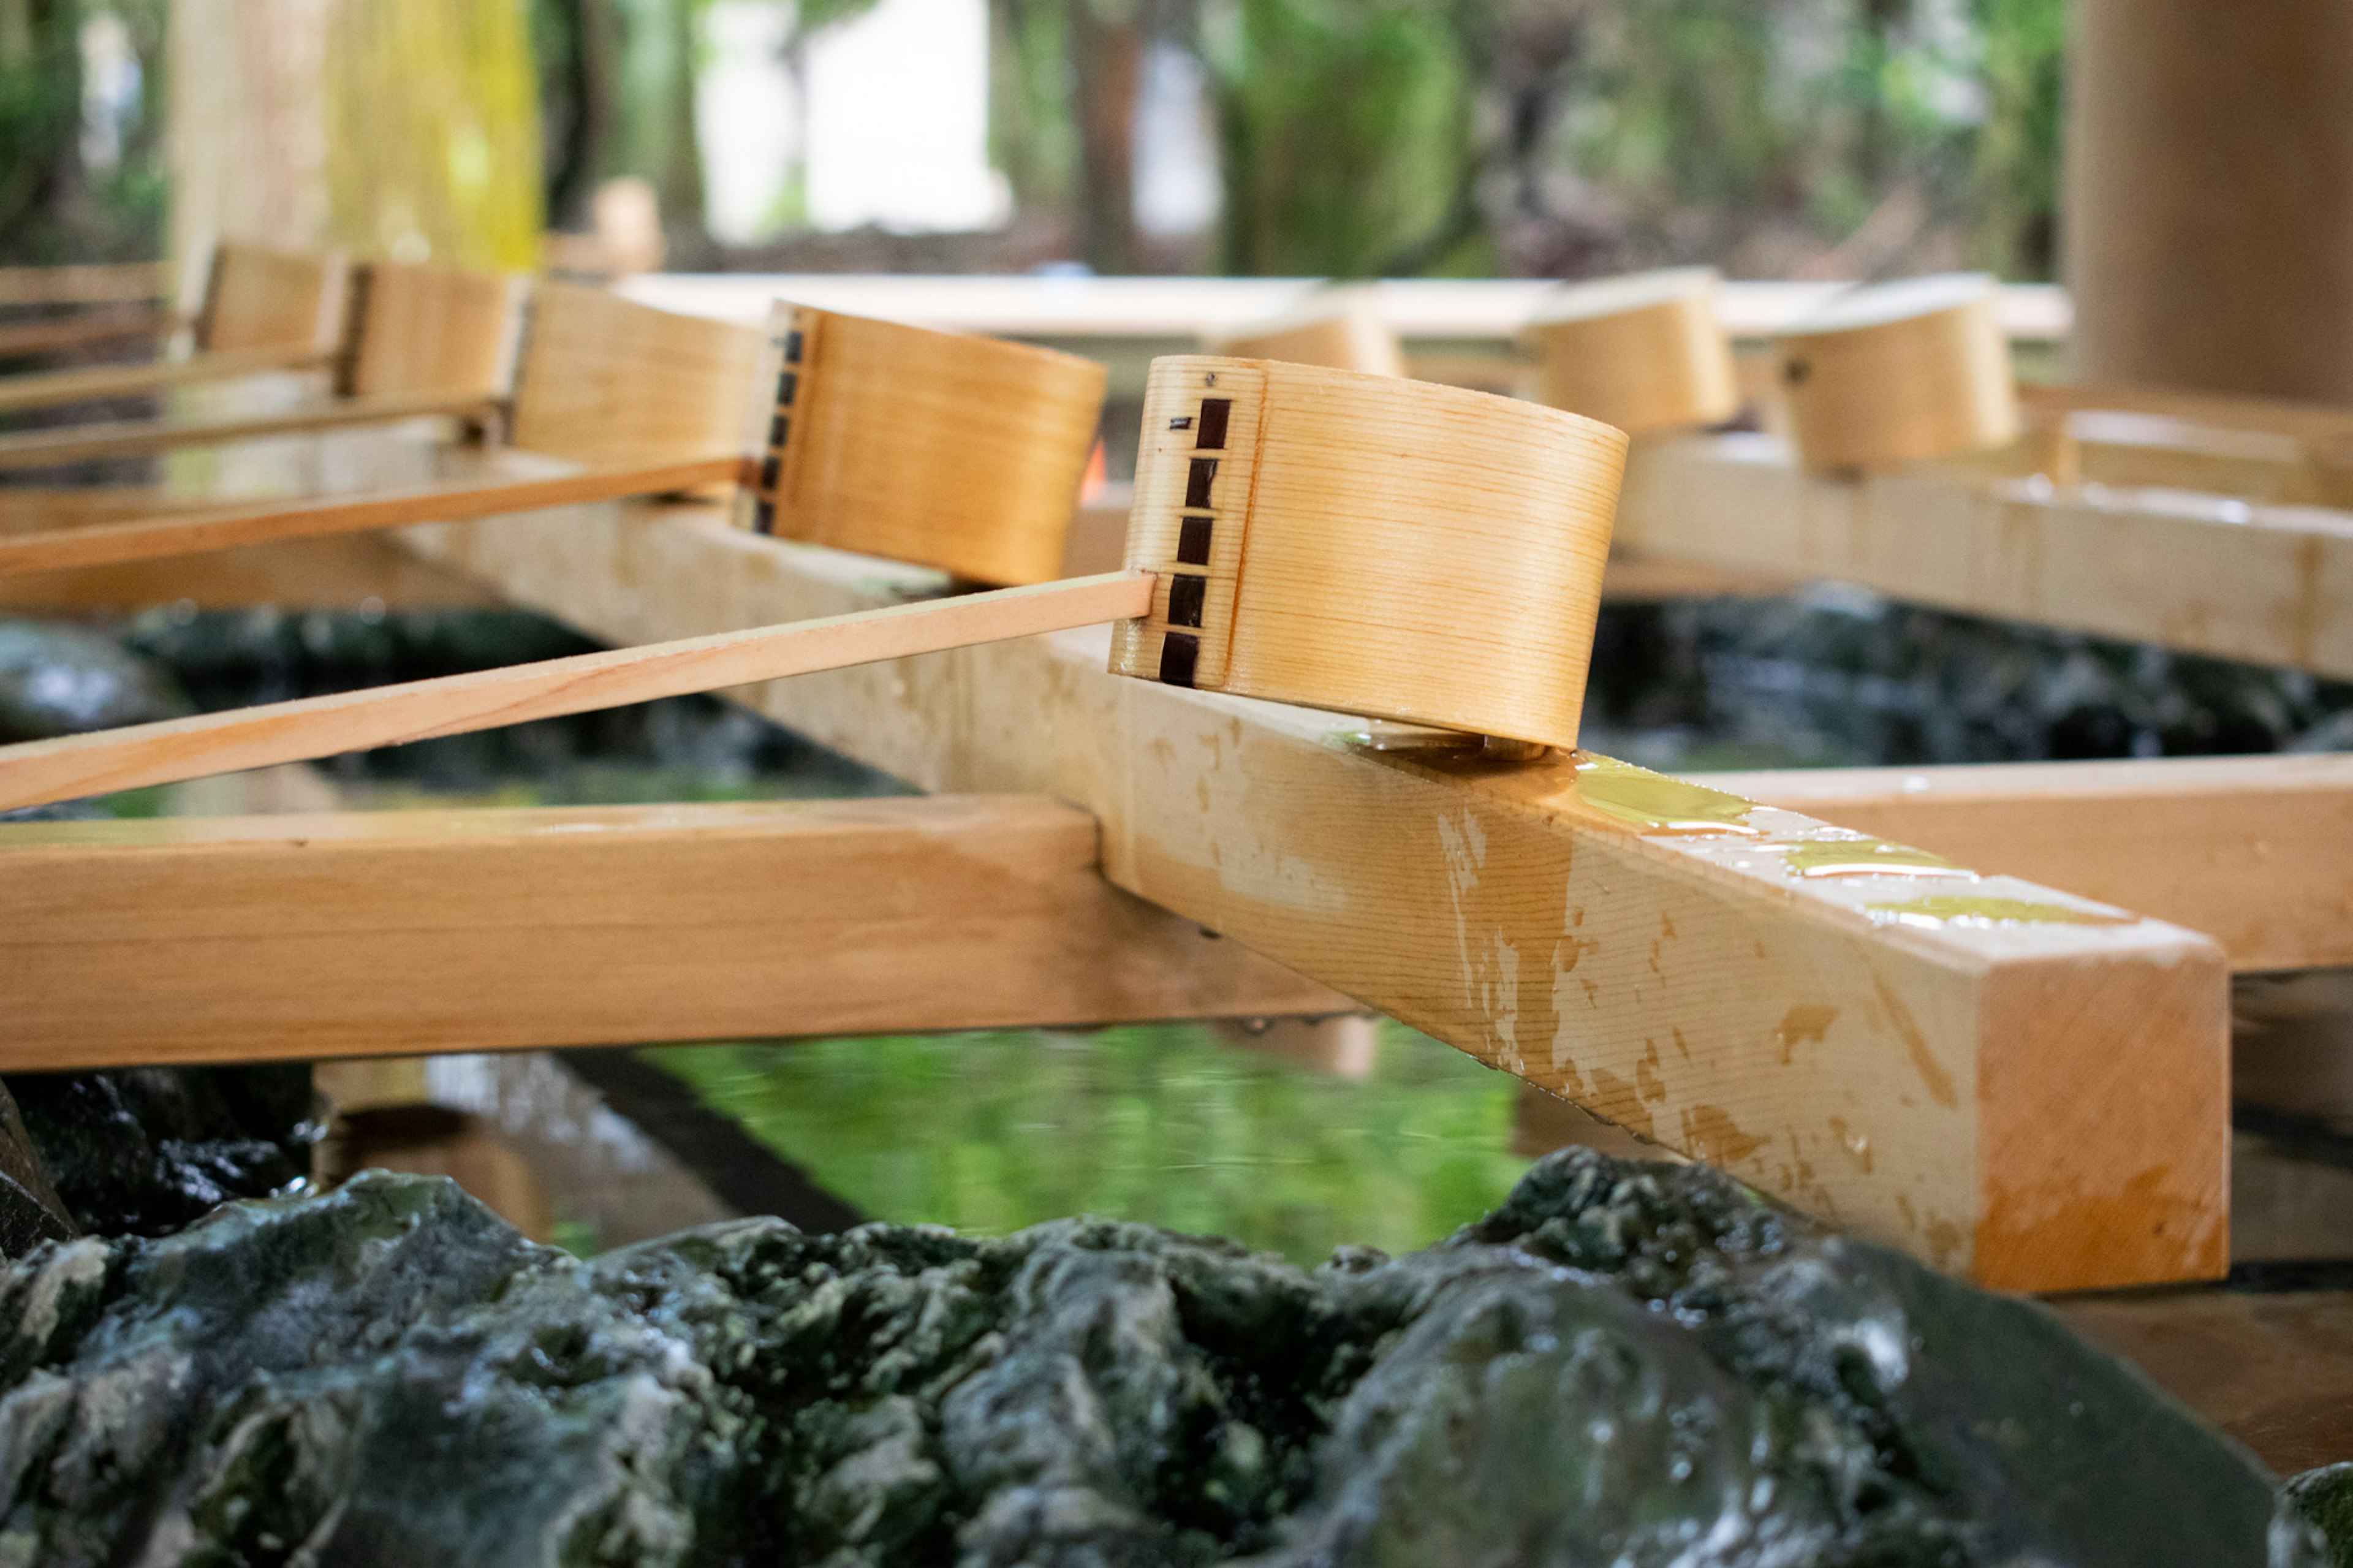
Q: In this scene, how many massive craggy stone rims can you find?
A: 1